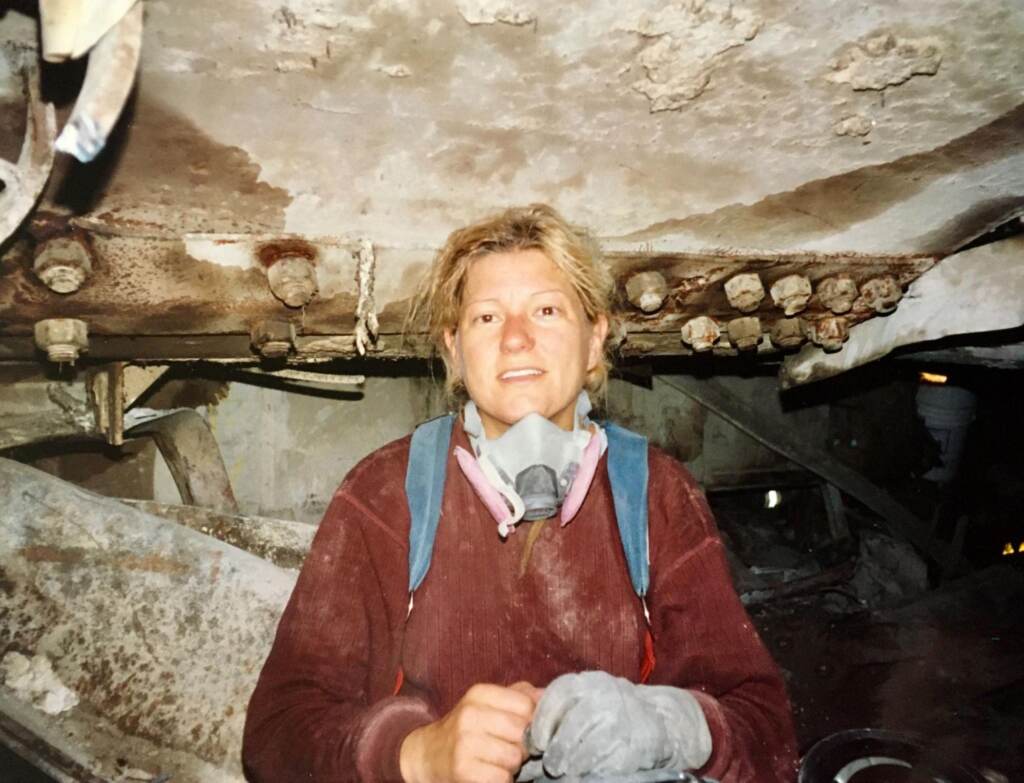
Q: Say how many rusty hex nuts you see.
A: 13